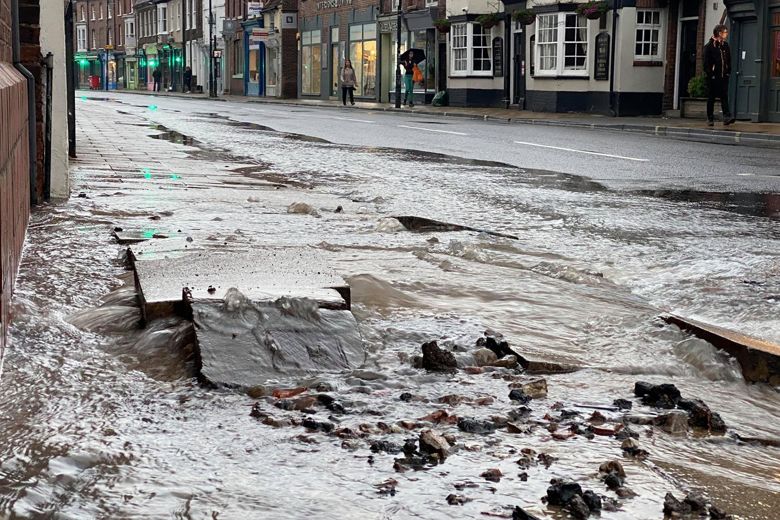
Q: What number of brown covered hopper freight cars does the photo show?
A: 0